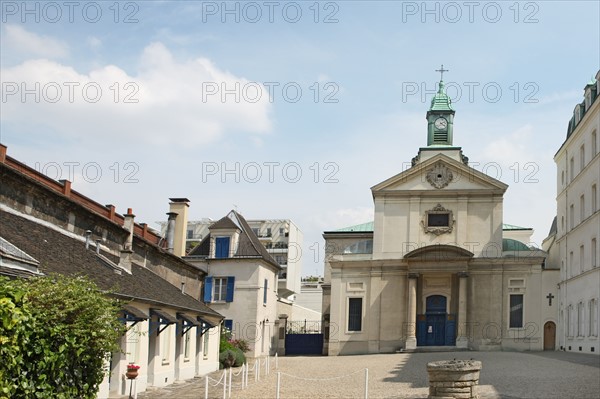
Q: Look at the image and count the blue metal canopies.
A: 4